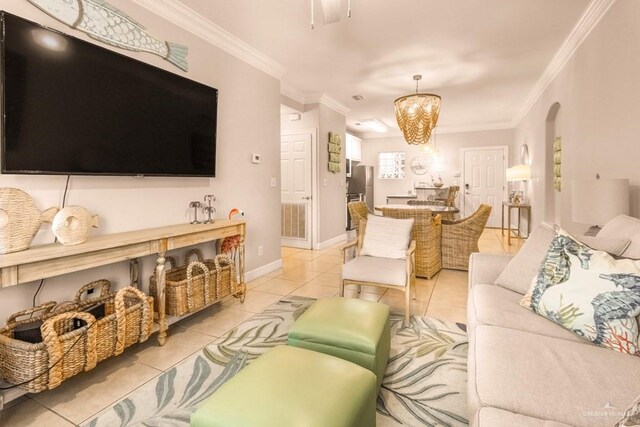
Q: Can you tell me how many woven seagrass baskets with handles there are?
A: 2